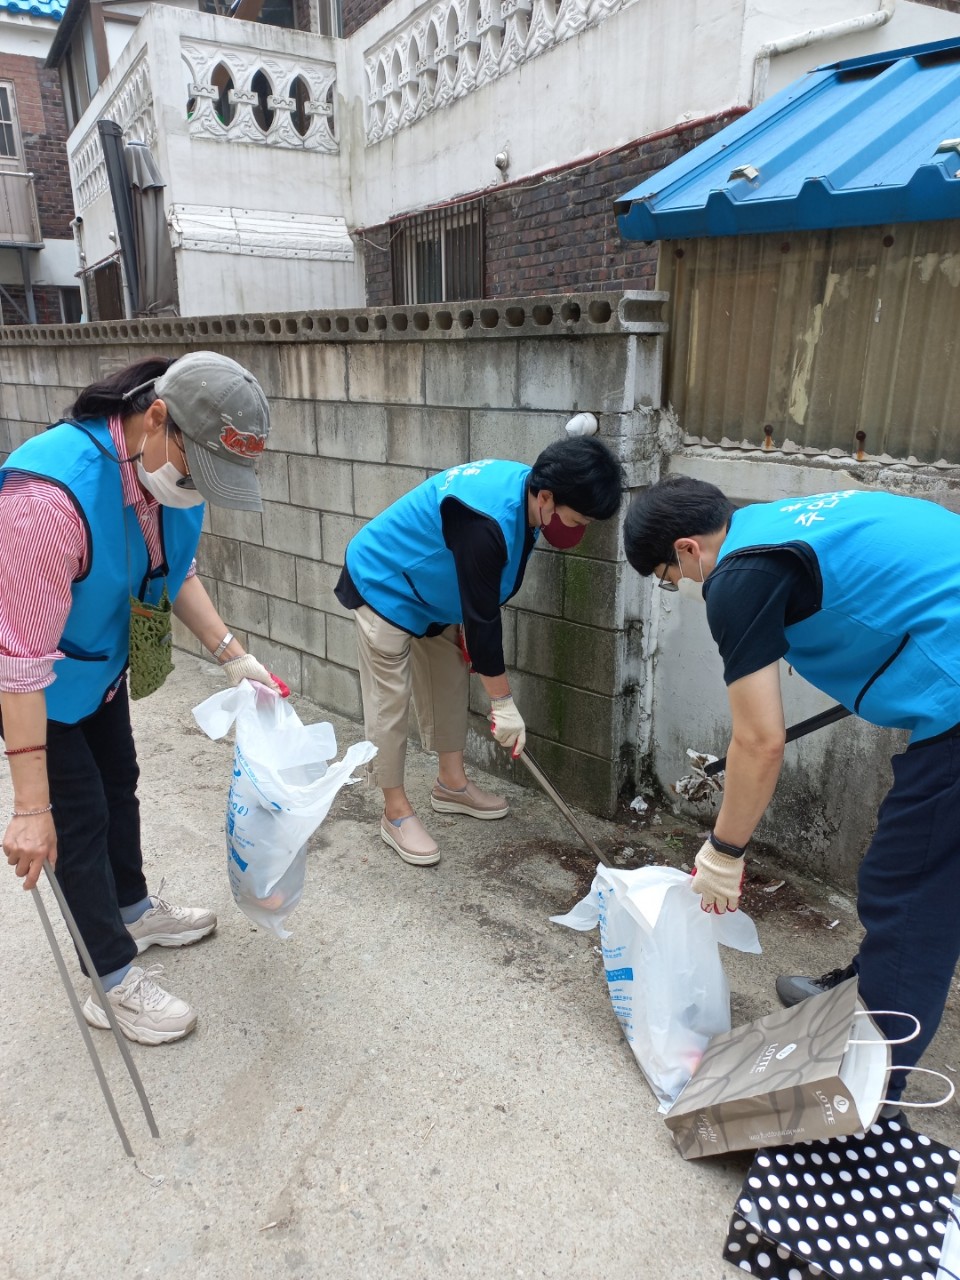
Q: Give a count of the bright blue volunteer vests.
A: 3